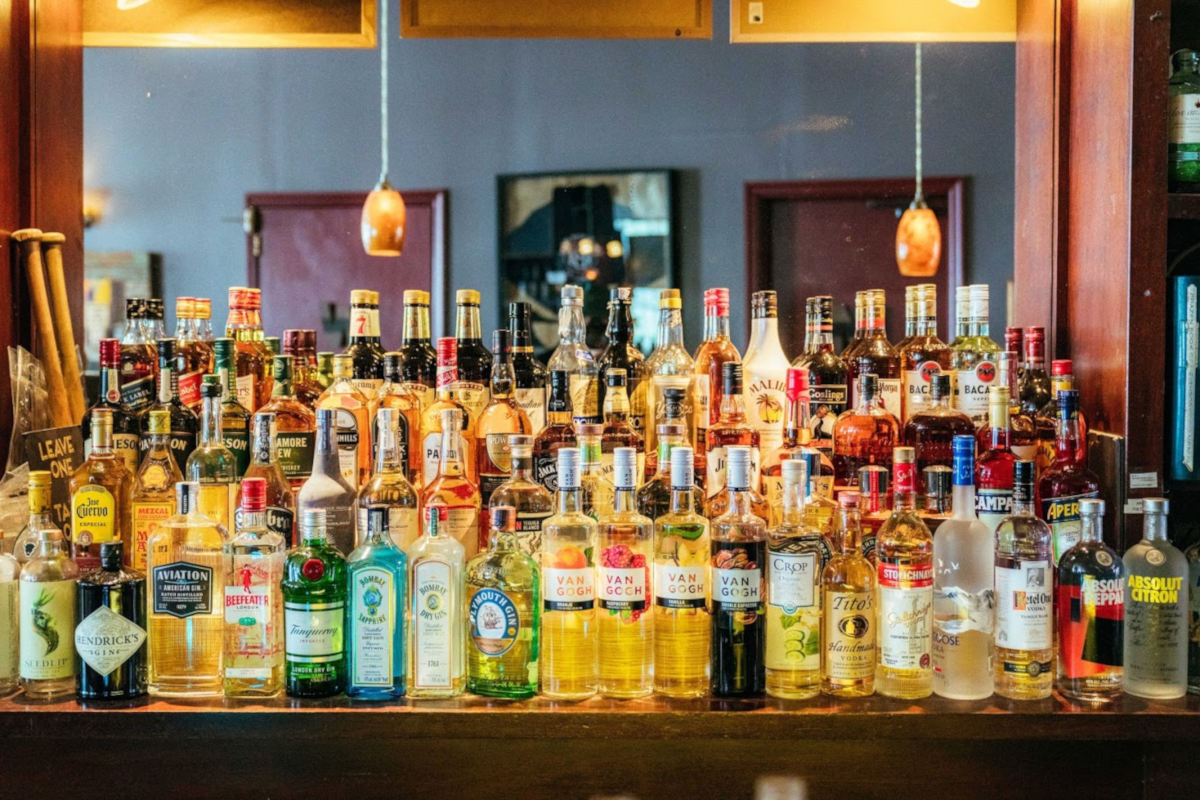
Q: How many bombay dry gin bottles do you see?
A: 1